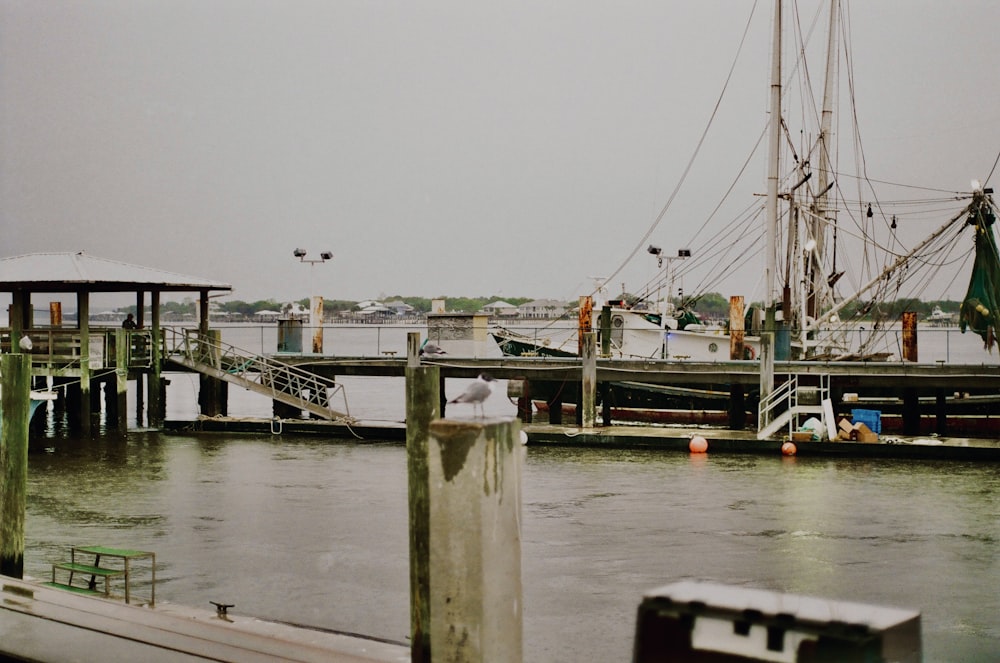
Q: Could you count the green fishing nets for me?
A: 1